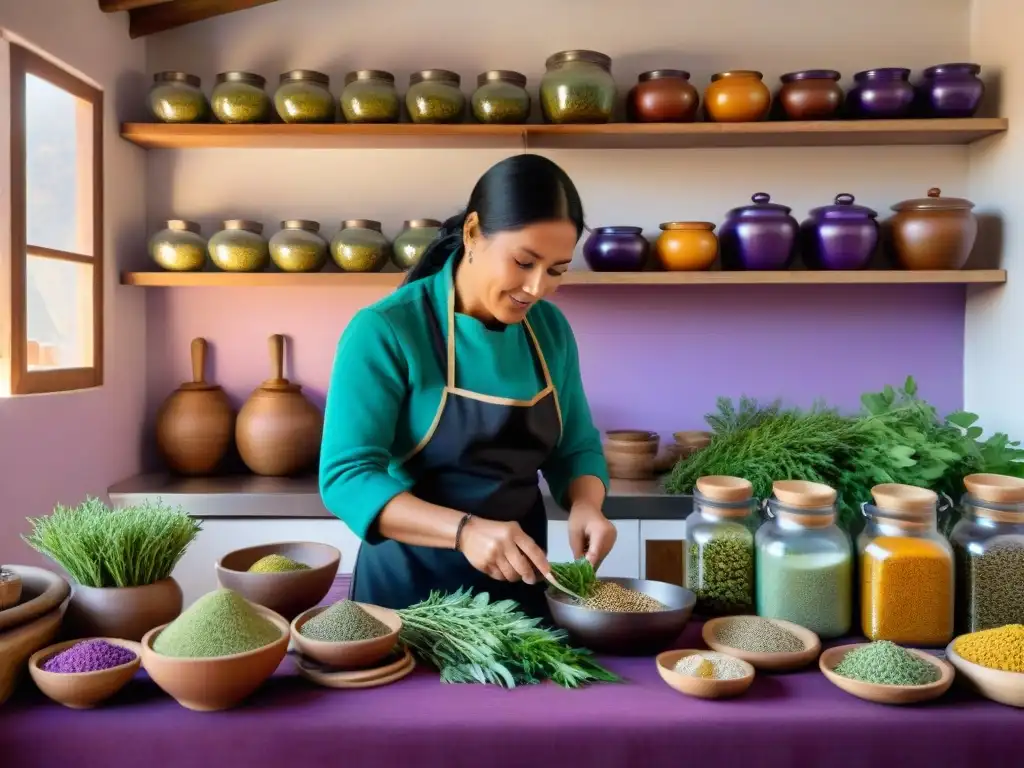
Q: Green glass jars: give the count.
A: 12